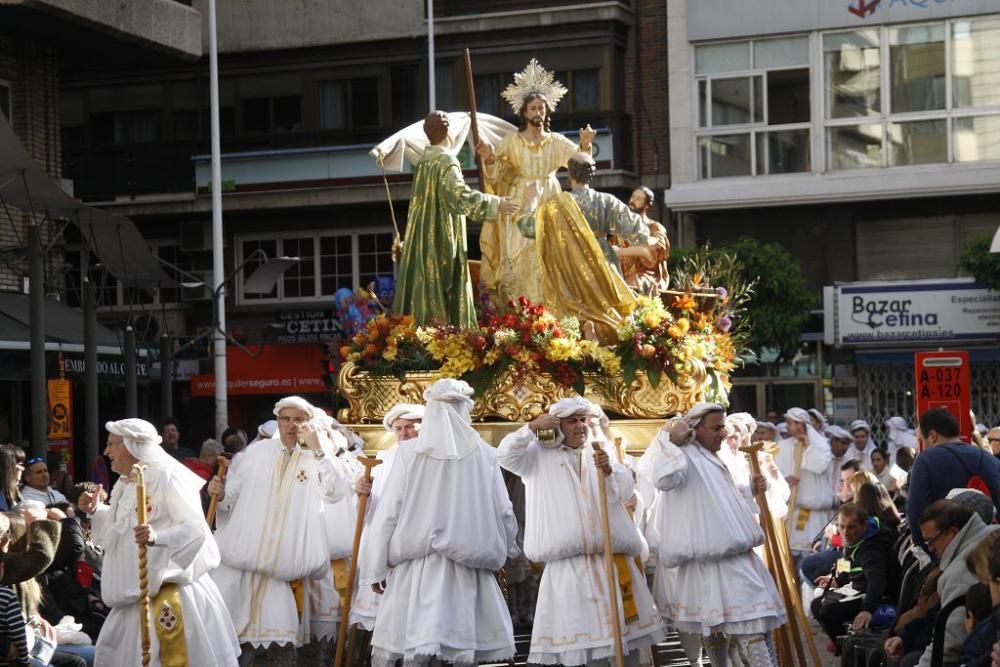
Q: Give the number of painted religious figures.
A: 4